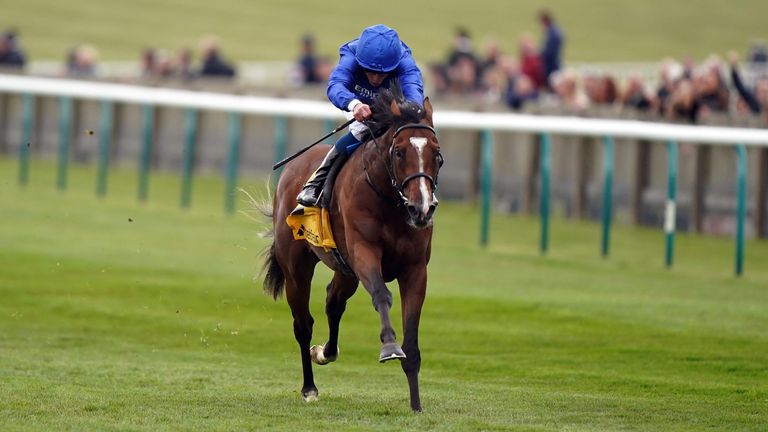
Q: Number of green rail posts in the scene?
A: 13